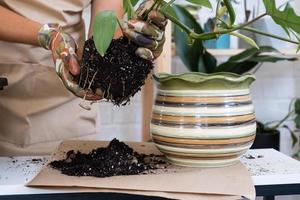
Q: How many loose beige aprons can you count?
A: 1